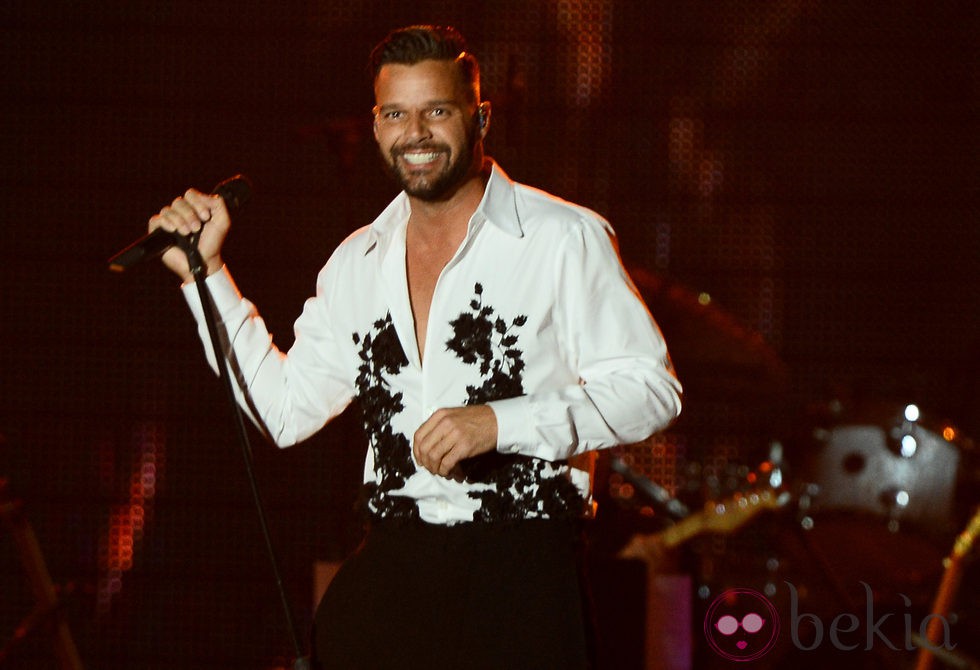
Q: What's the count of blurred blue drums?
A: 1